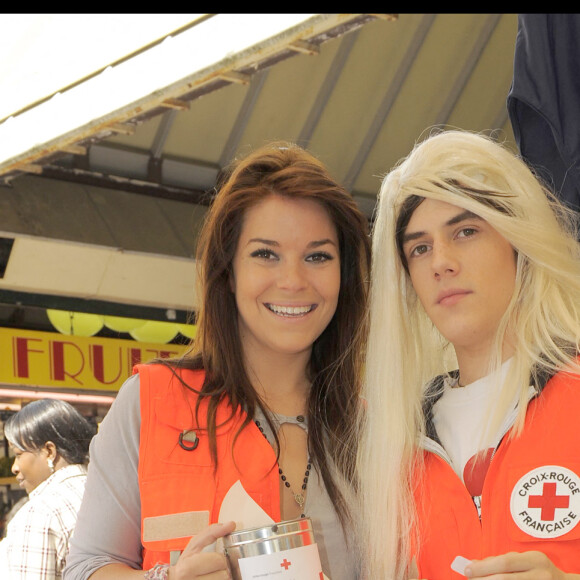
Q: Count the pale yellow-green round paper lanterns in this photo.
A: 4